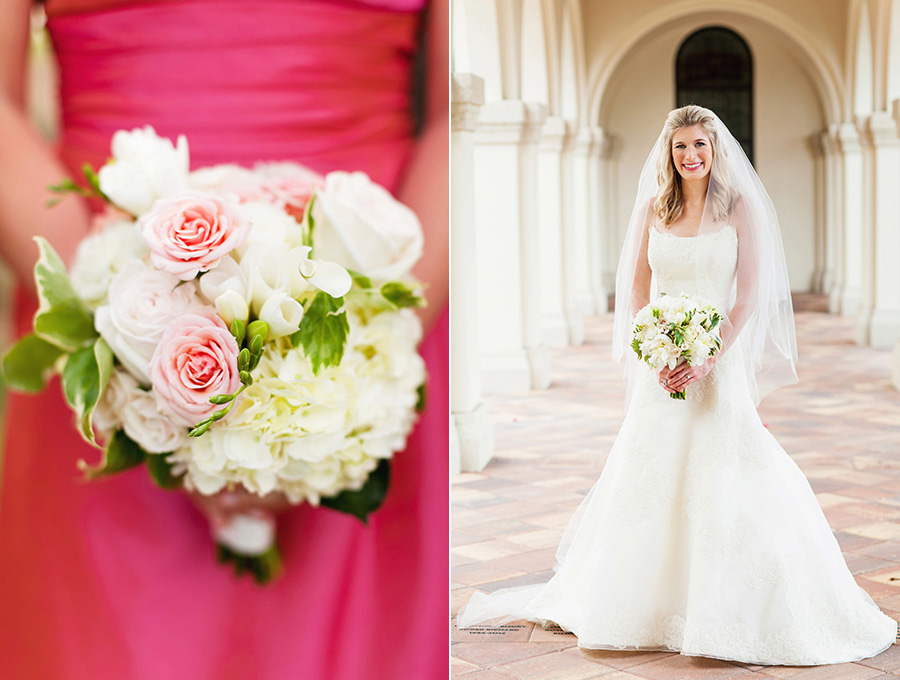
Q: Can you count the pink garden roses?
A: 2